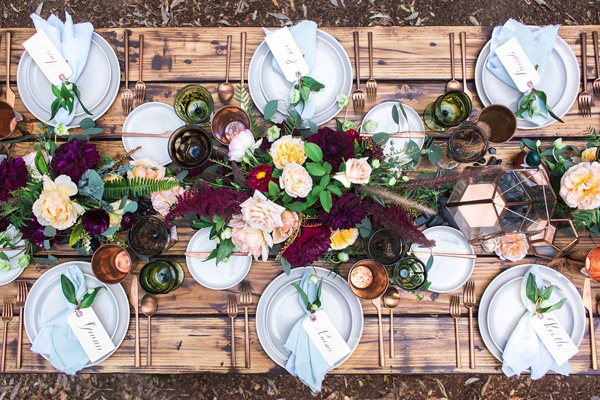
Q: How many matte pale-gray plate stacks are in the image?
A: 6